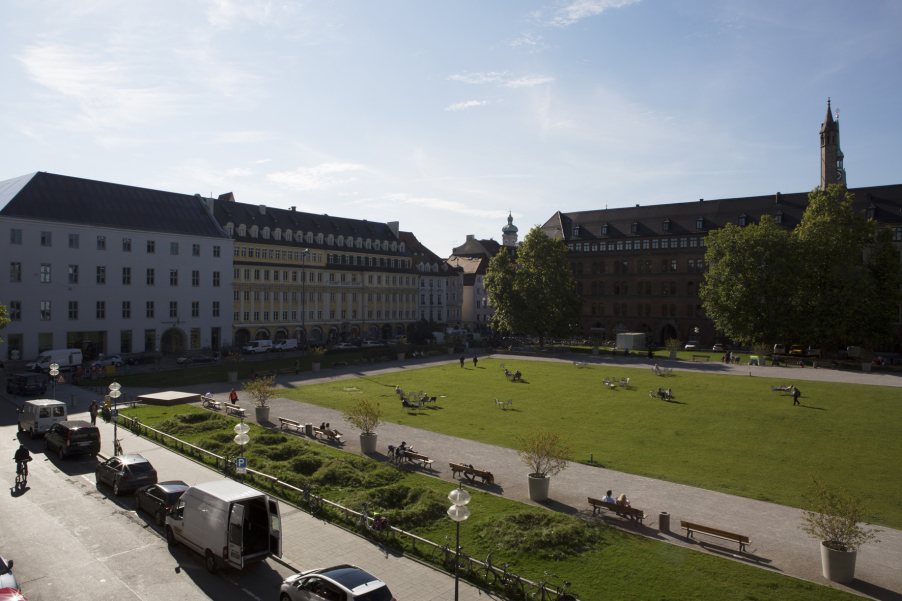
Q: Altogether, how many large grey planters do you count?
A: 12